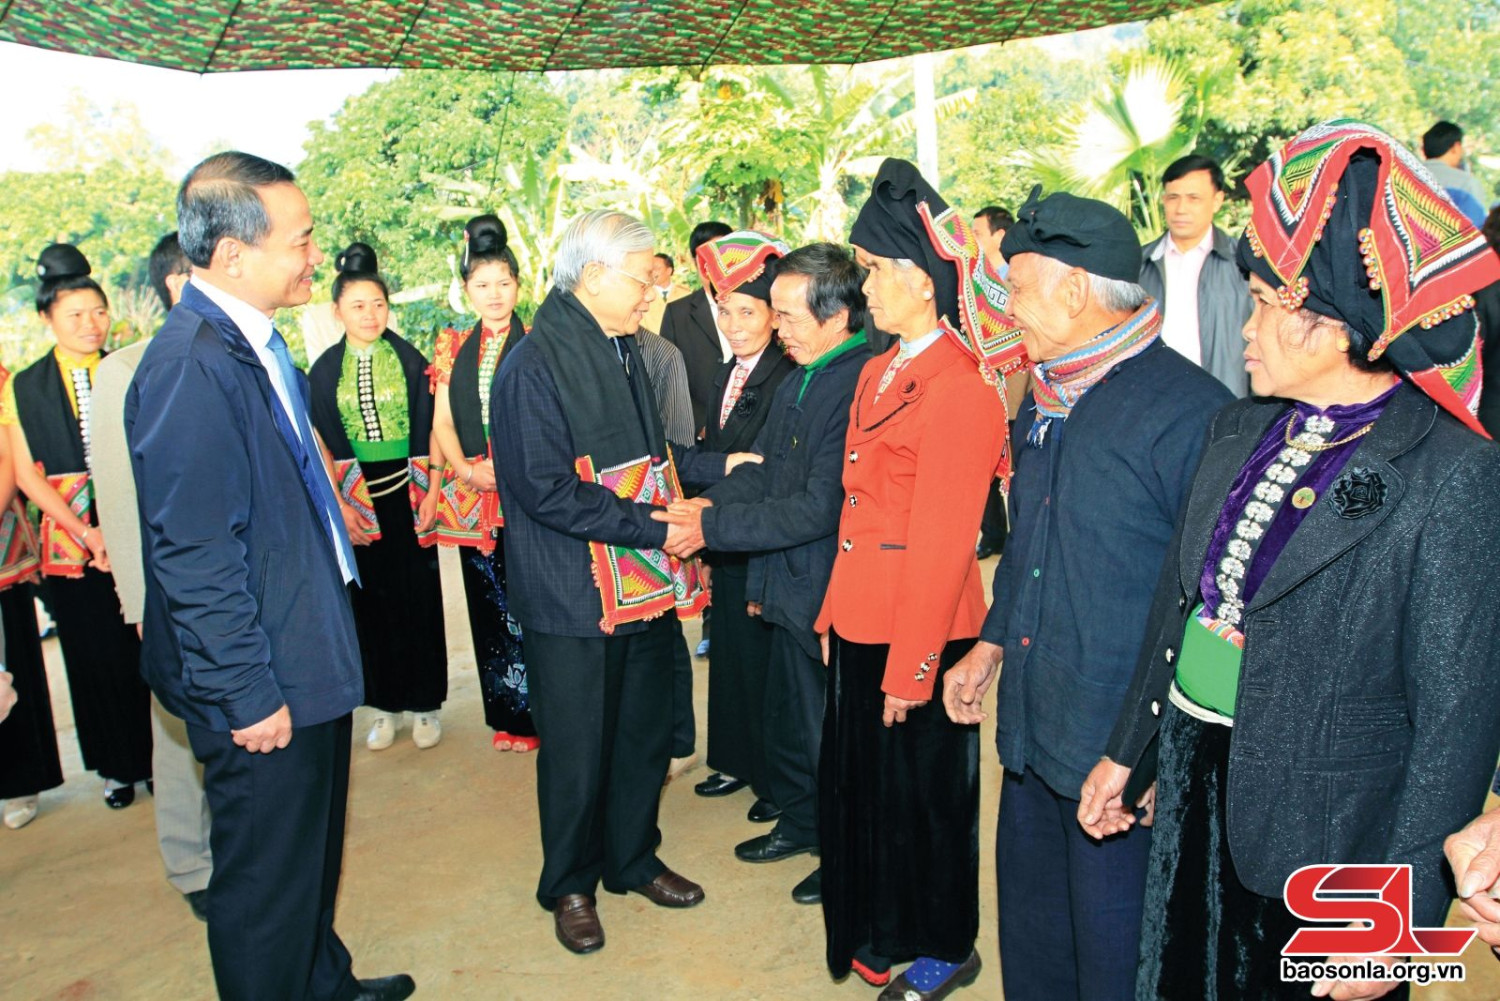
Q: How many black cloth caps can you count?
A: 1